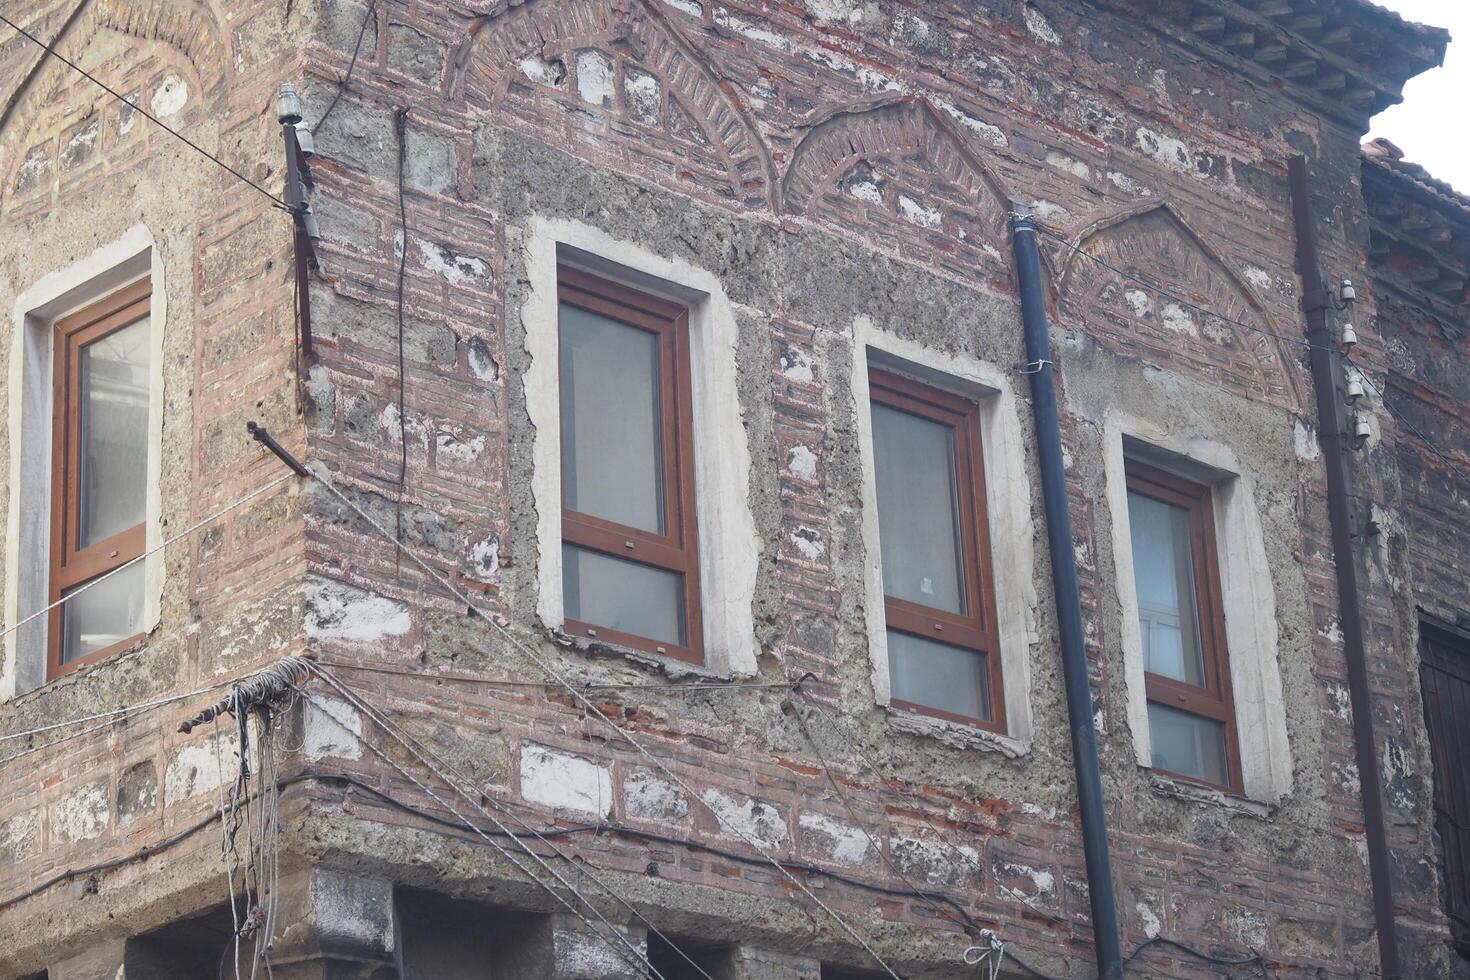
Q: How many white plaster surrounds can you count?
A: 4